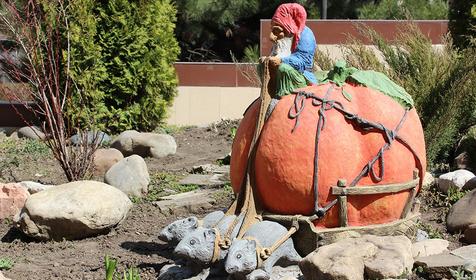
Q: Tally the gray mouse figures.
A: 3